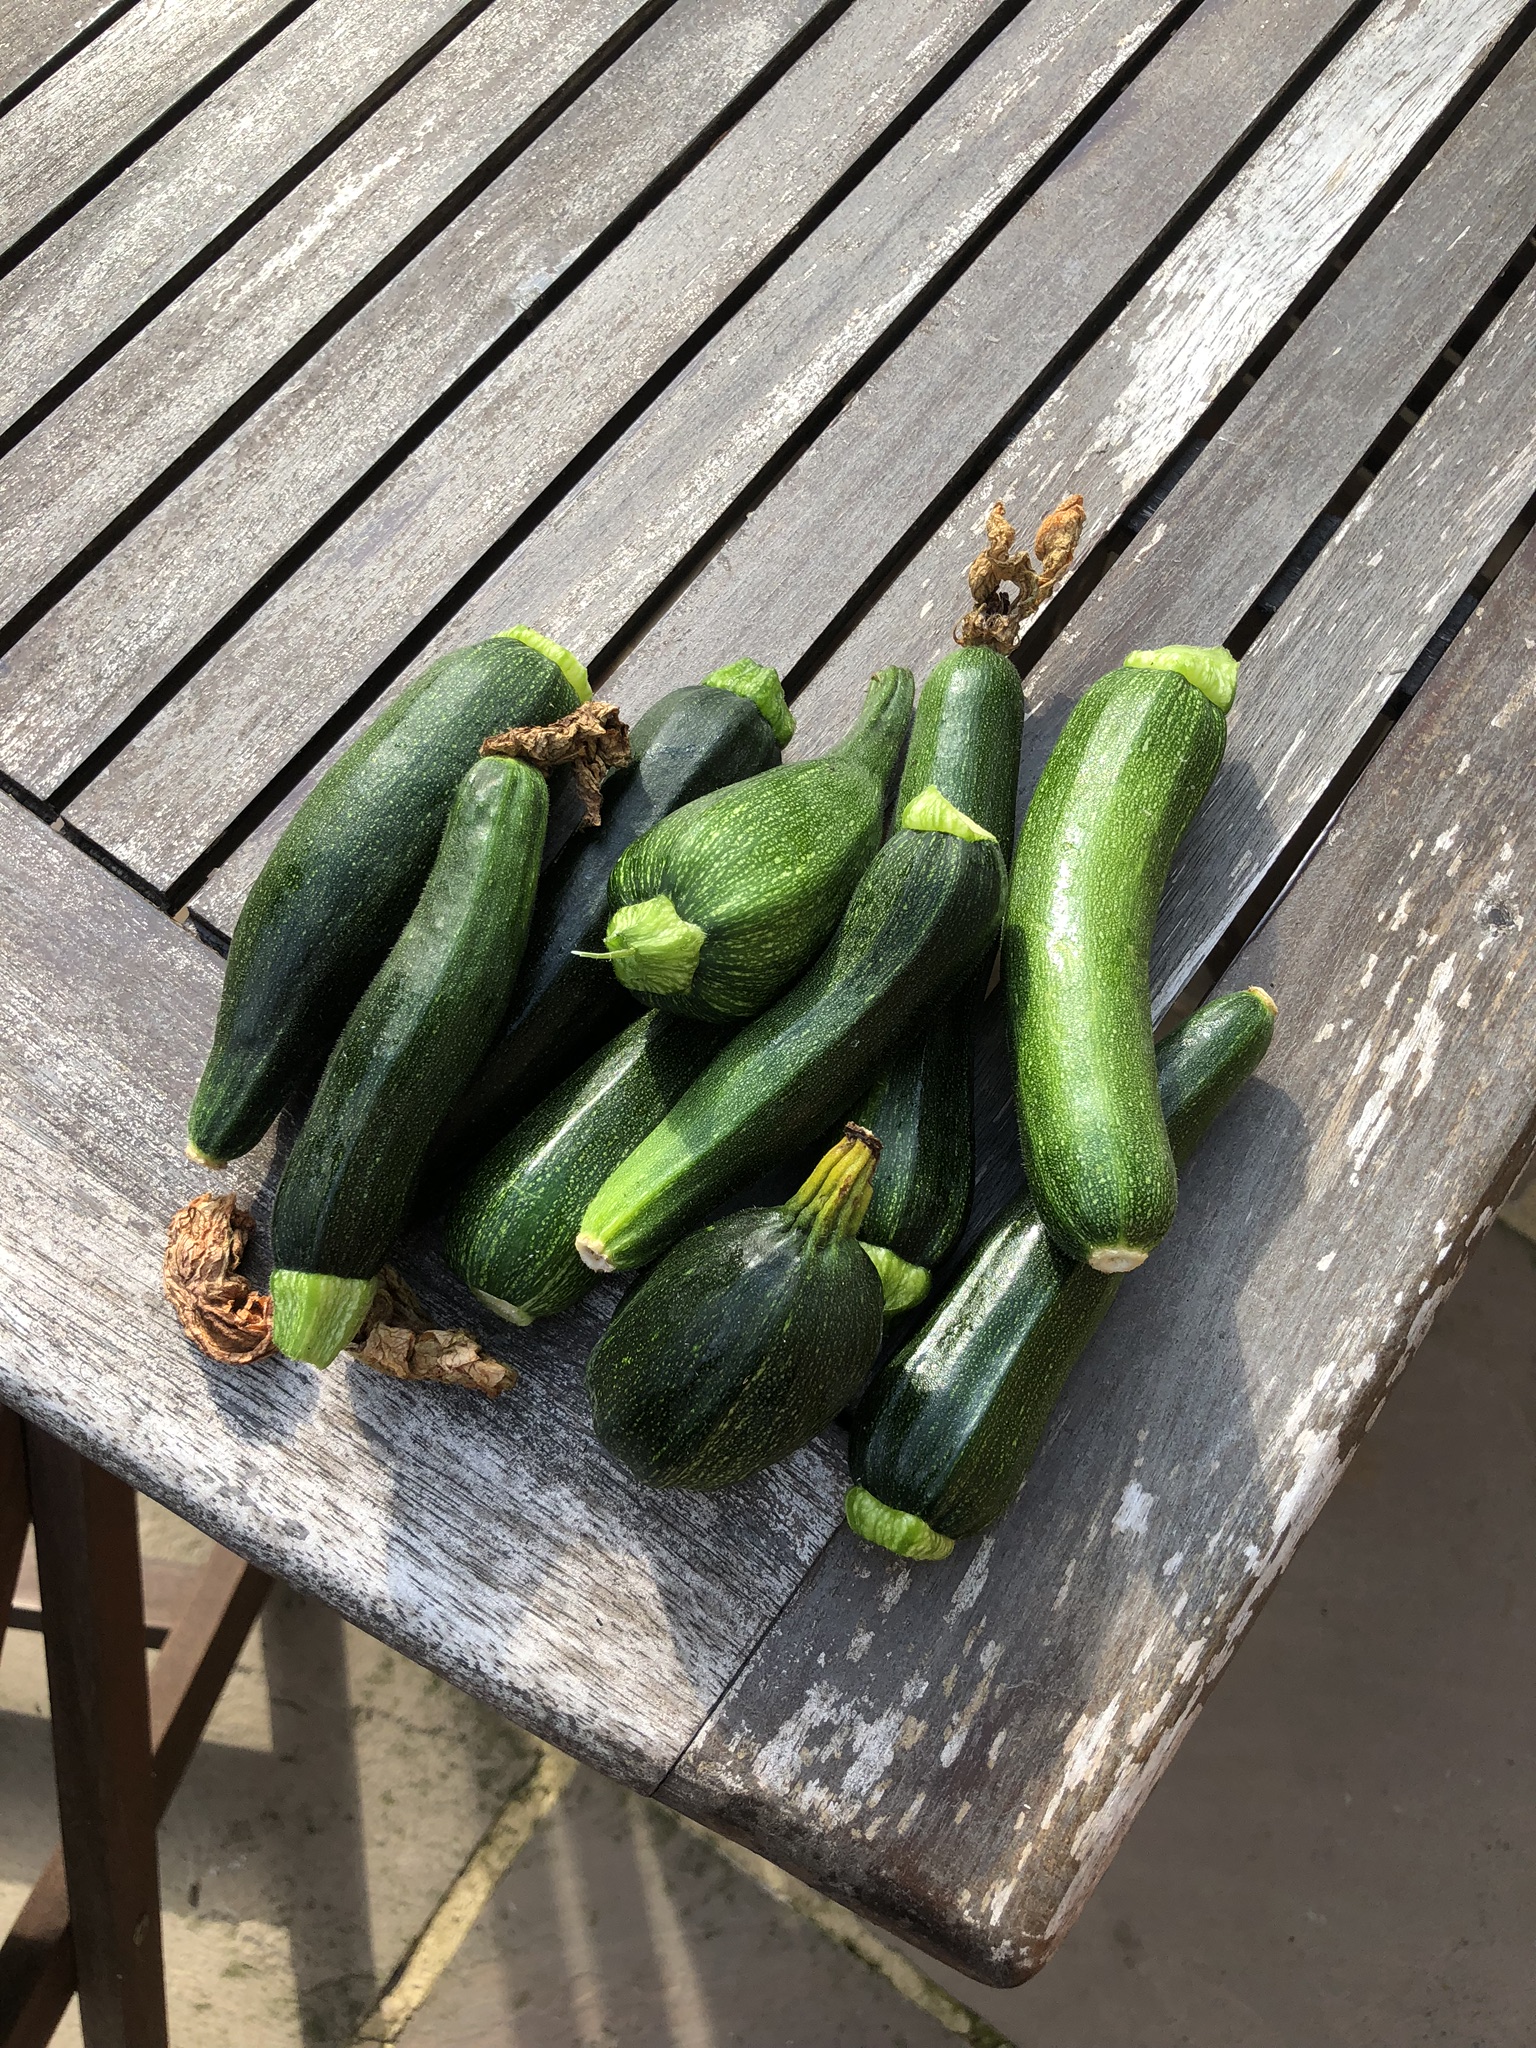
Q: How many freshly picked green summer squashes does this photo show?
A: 10